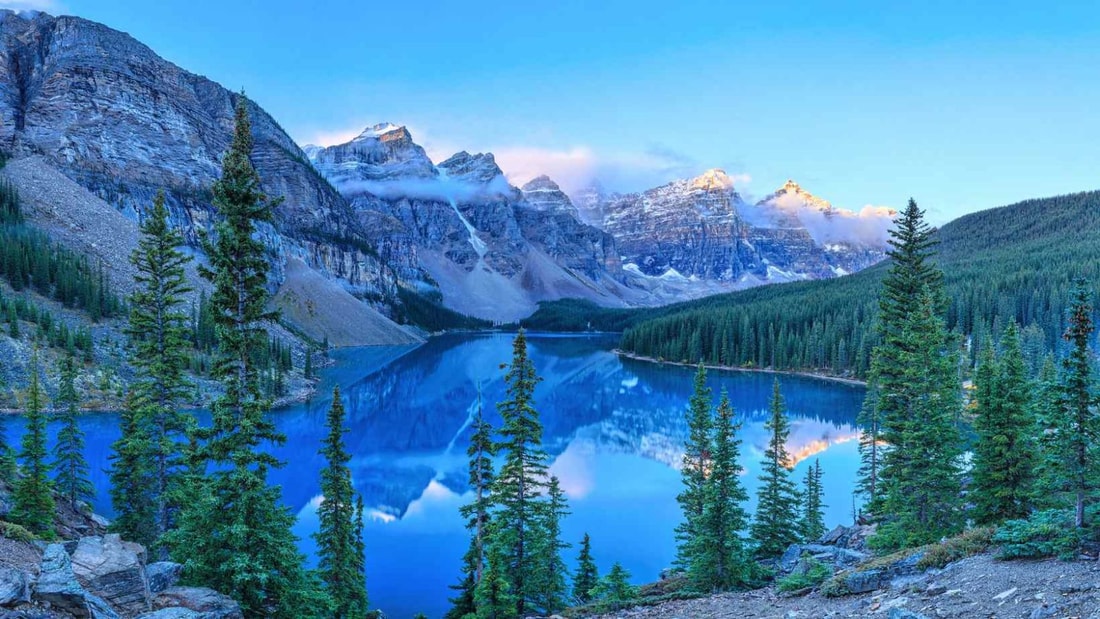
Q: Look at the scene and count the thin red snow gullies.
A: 0